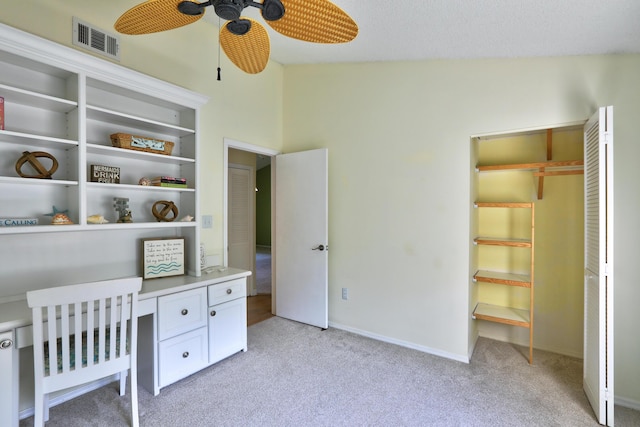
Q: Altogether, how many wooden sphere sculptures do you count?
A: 2